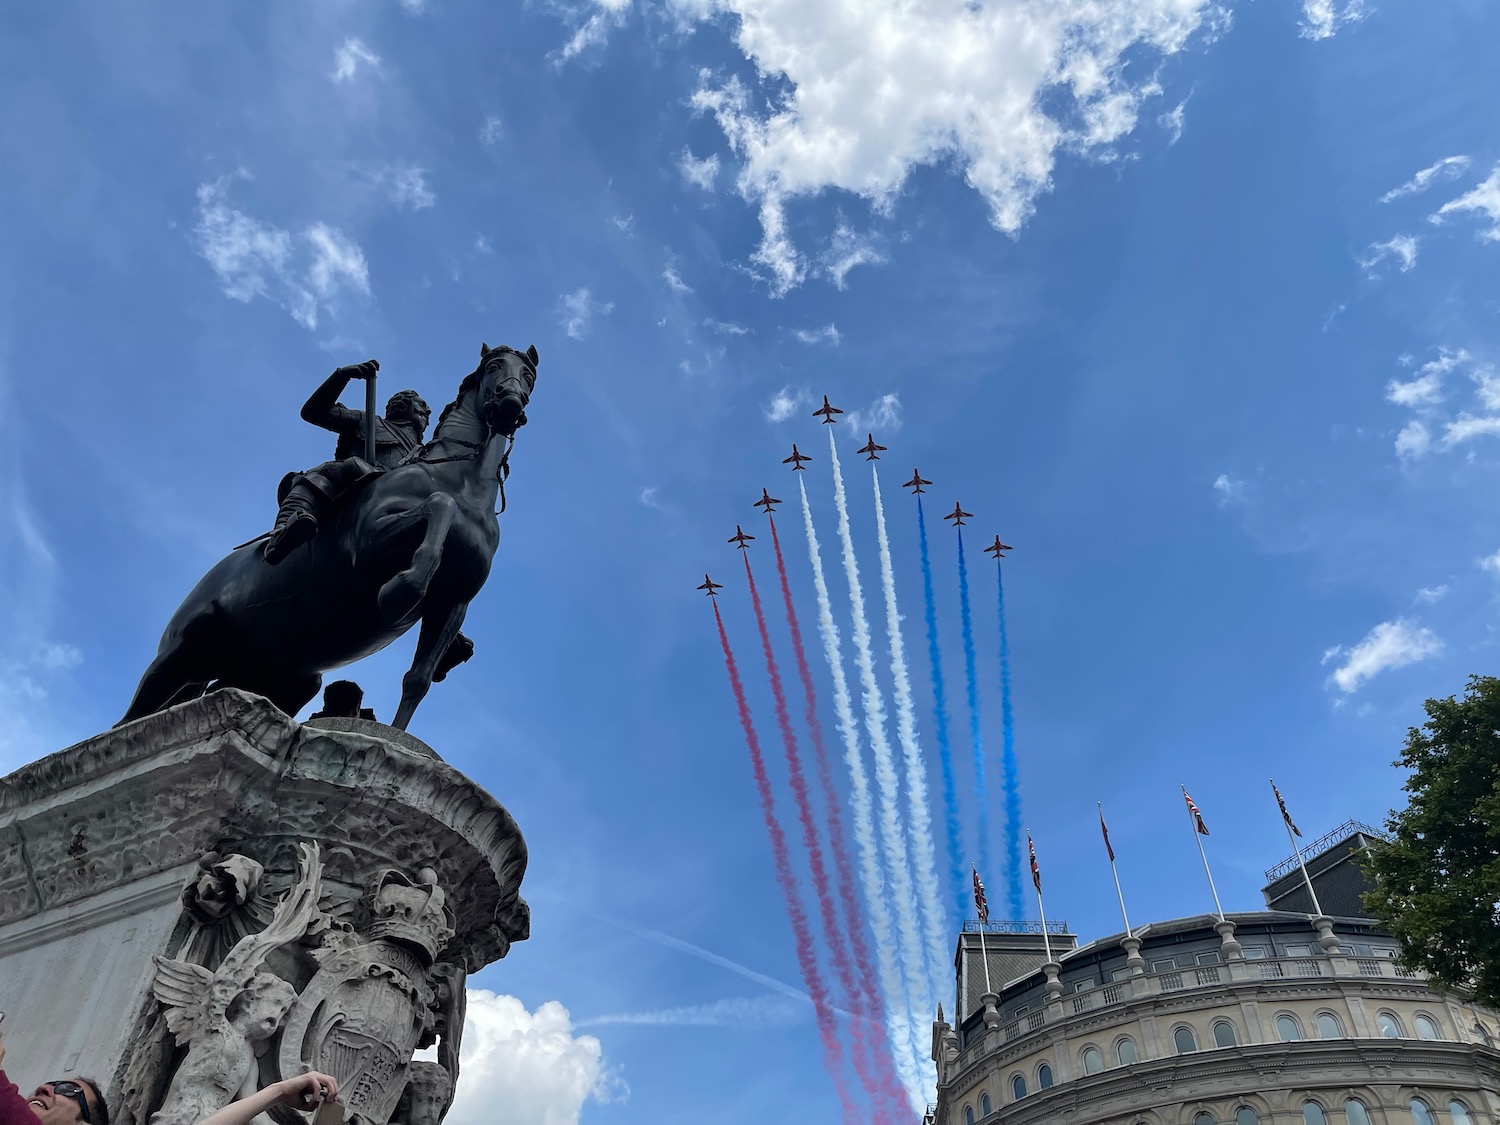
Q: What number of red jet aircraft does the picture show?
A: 9